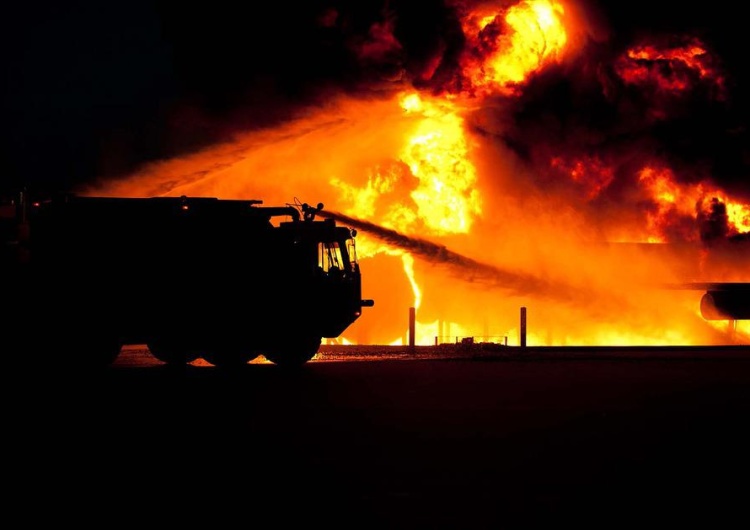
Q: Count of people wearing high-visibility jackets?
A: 0